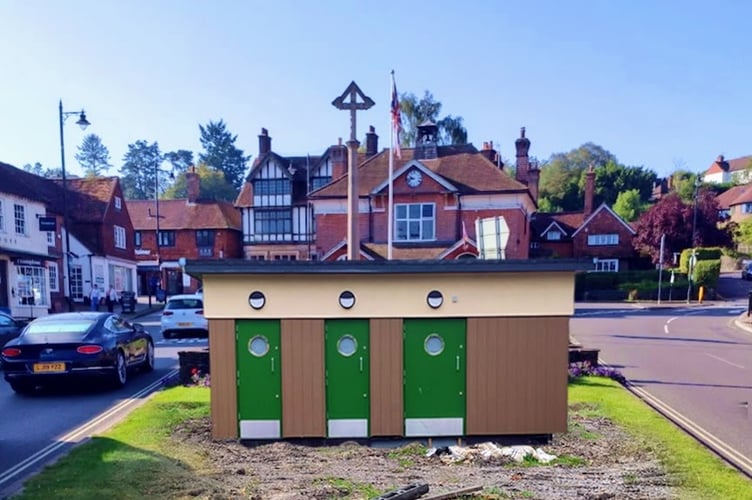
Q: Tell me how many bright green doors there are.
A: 3